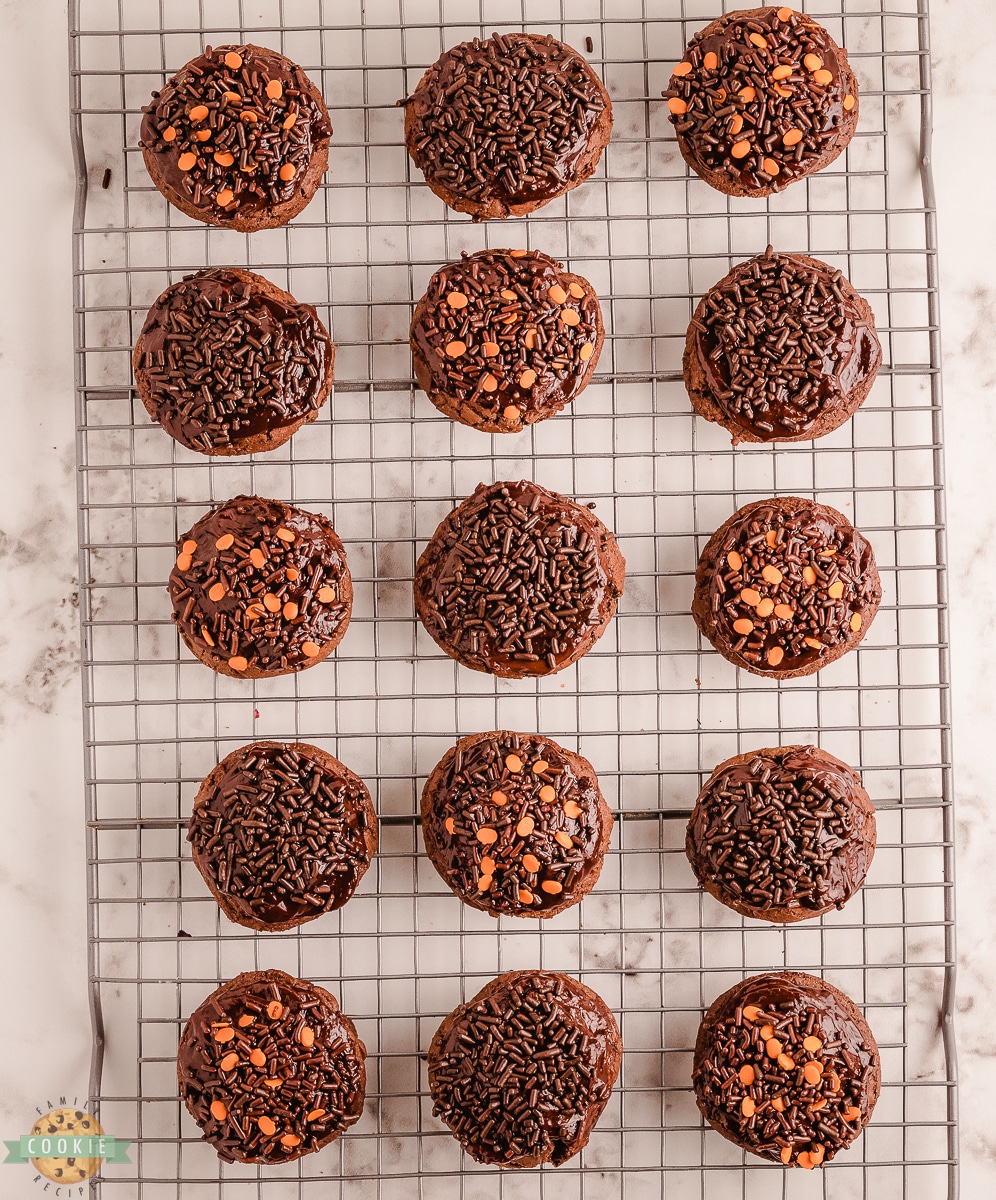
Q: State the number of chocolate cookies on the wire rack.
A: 15